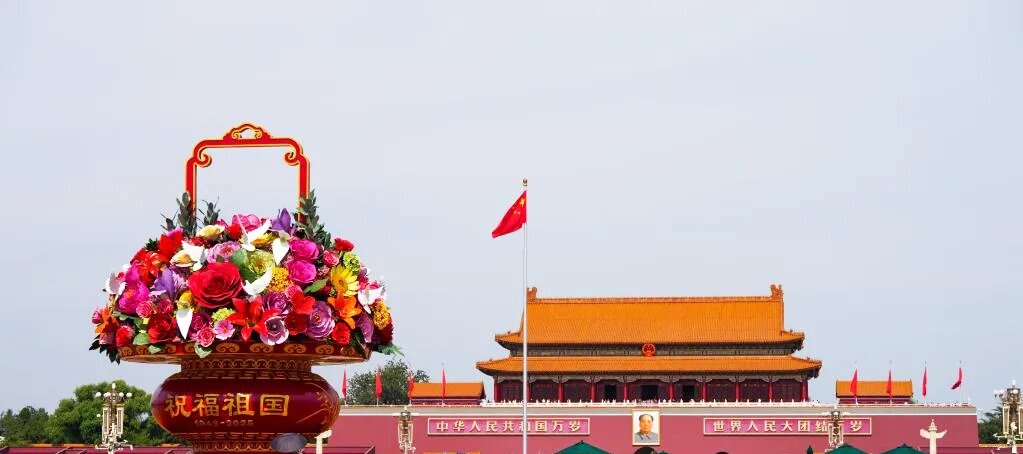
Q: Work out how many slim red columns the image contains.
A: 10